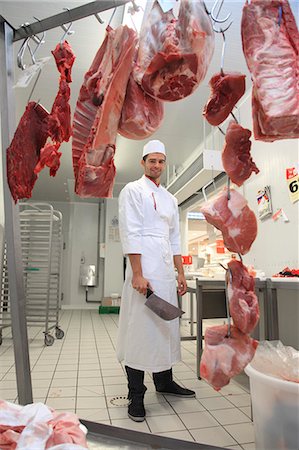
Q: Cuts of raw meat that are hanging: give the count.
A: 11